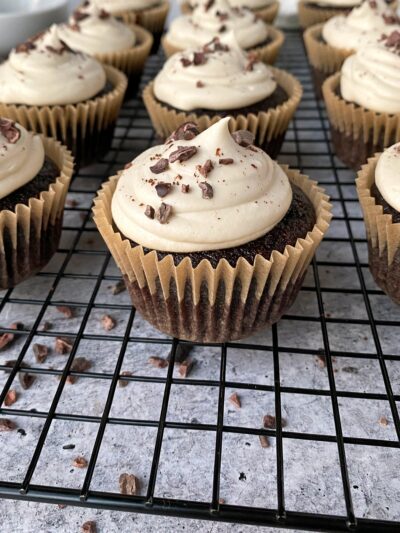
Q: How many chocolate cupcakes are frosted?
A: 12